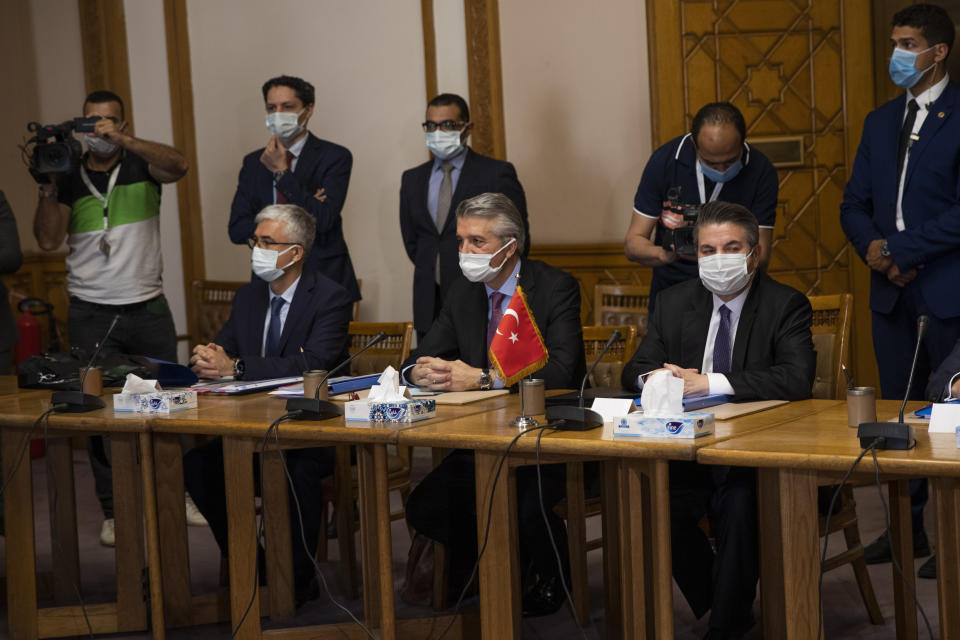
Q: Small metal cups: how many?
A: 4